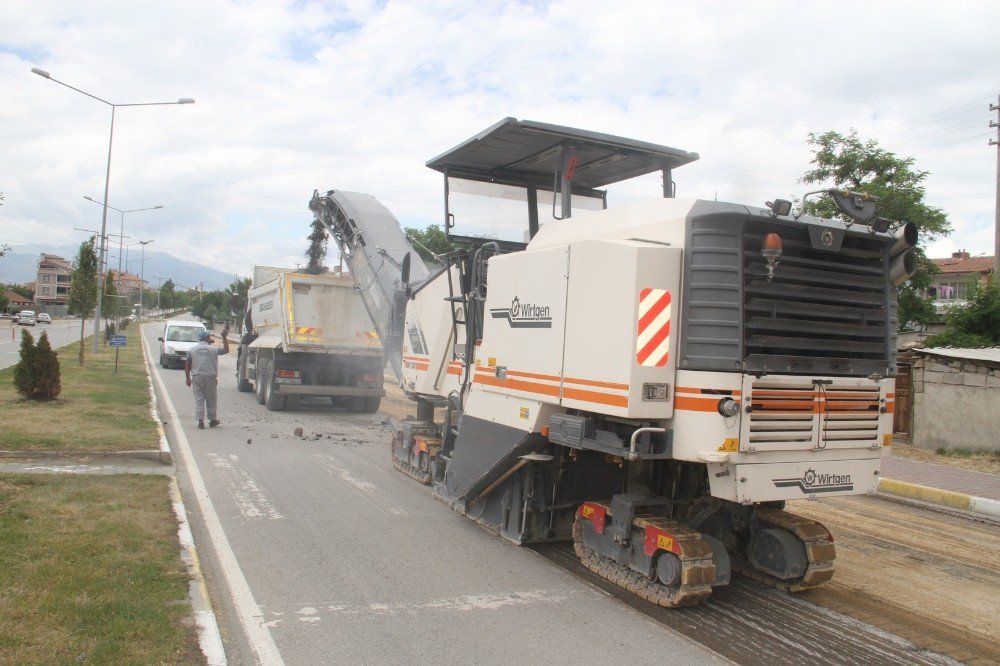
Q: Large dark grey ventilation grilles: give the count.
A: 1